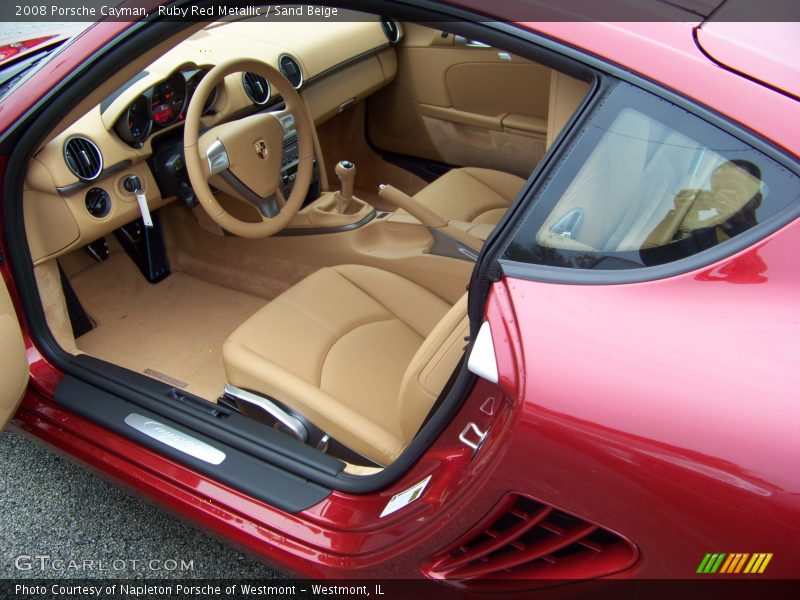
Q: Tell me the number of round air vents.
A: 4